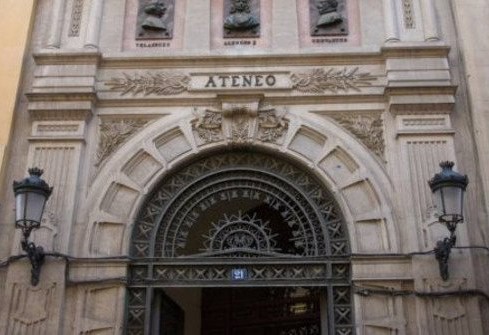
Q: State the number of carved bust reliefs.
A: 3